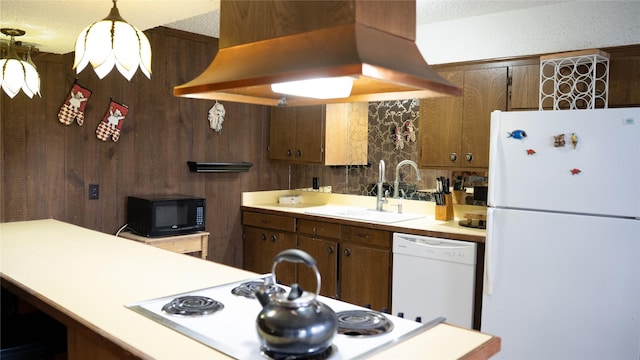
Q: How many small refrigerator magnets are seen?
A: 5